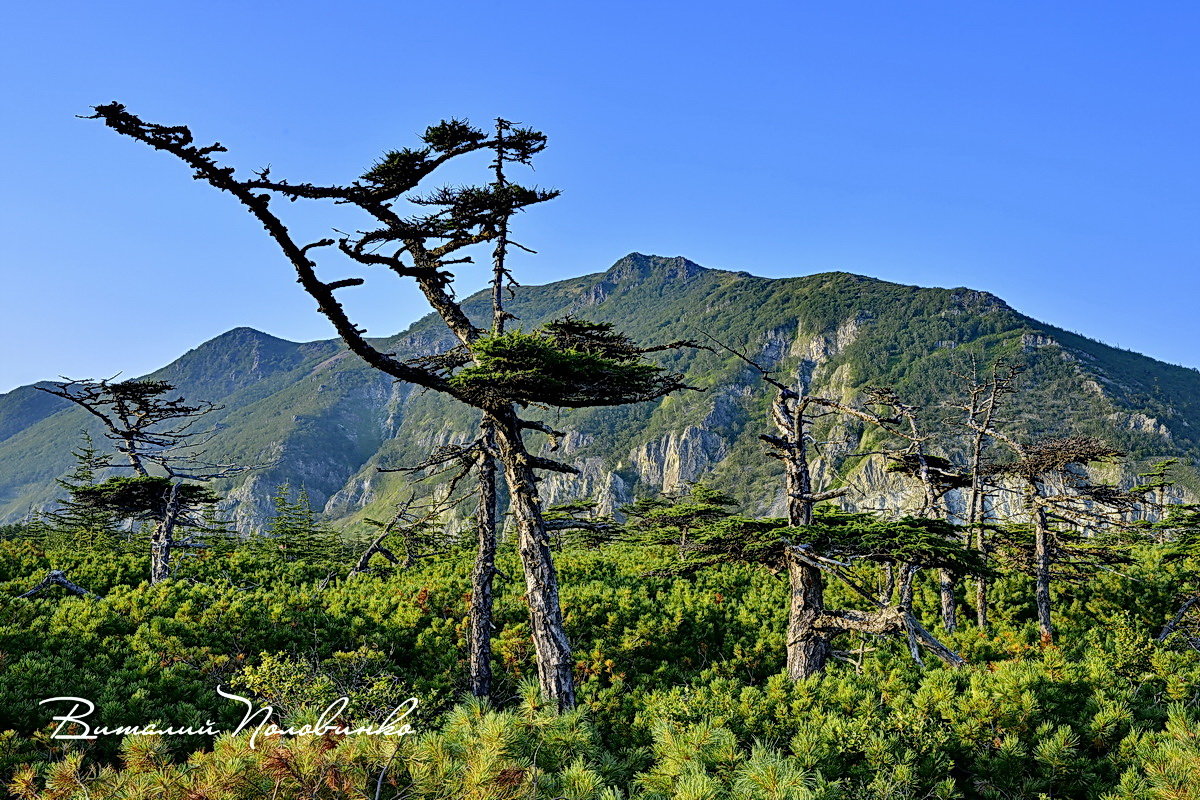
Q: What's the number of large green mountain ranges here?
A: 1